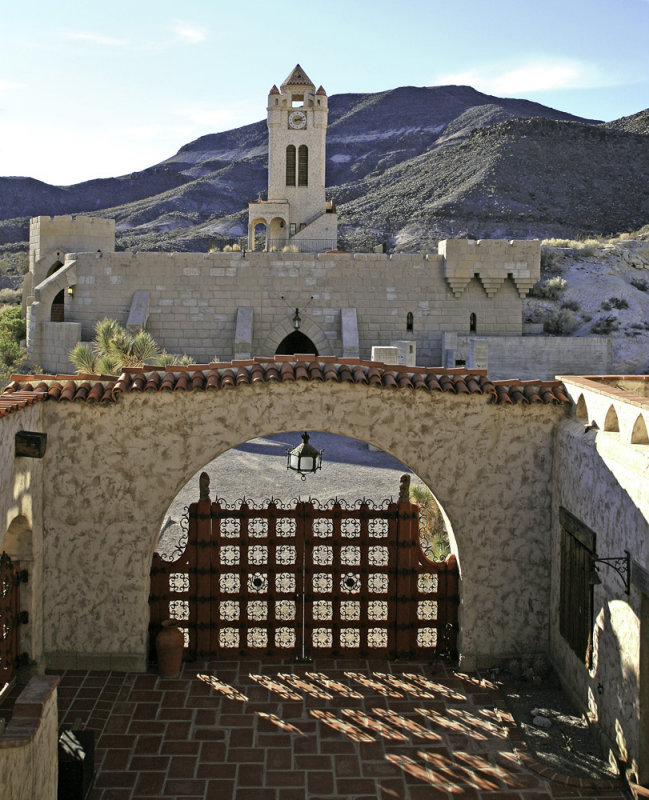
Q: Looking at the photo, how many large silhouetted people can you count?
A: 0